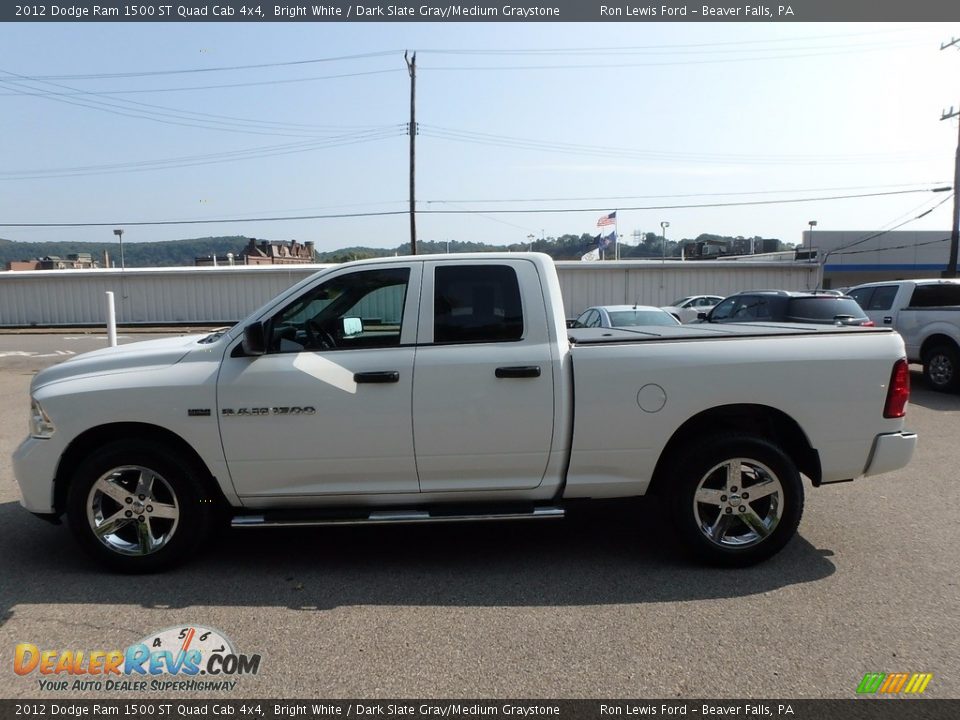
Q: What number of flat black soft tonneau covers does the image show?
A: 1